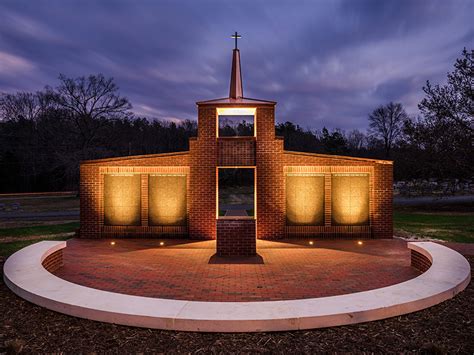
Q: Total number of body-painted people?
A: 0